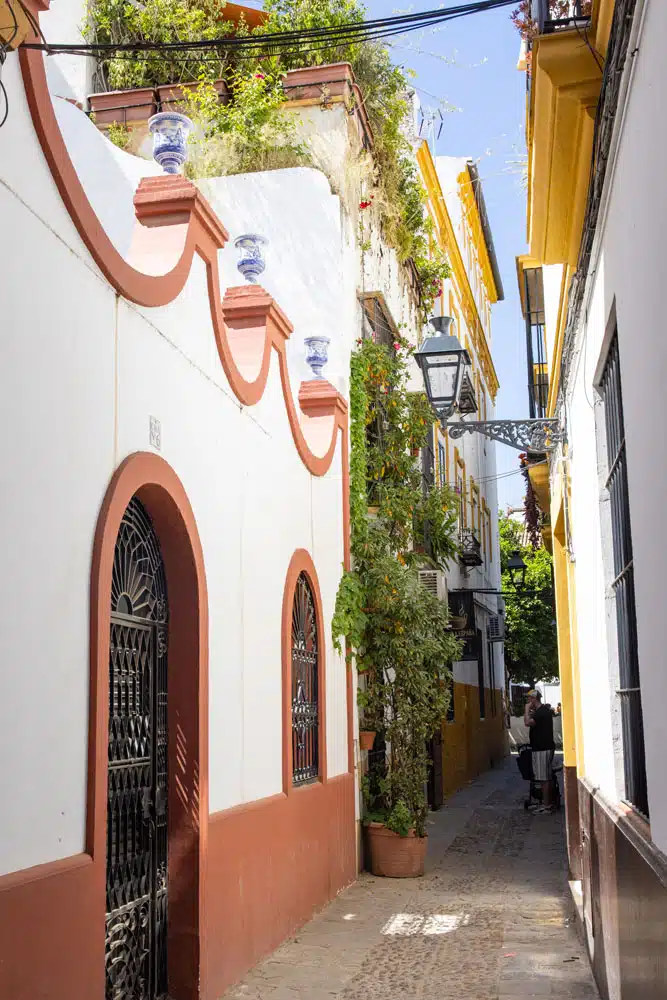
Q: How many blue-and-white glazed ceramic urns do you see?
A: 3